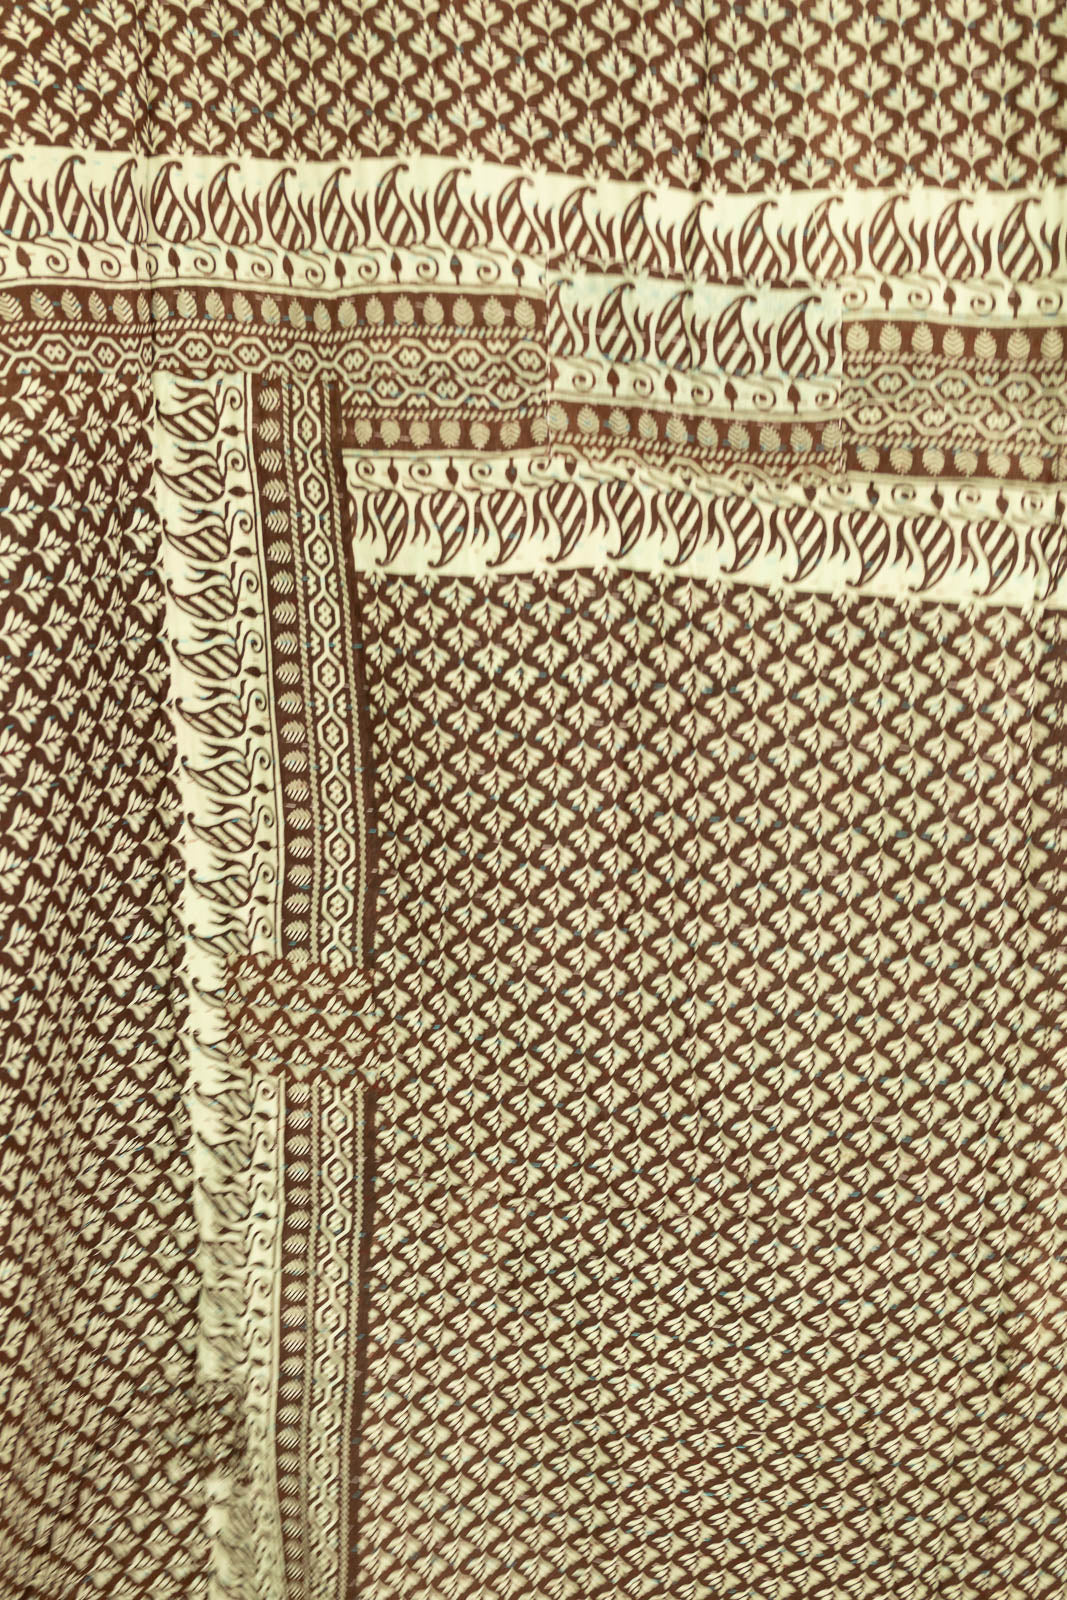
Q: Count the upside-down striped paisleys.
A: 12